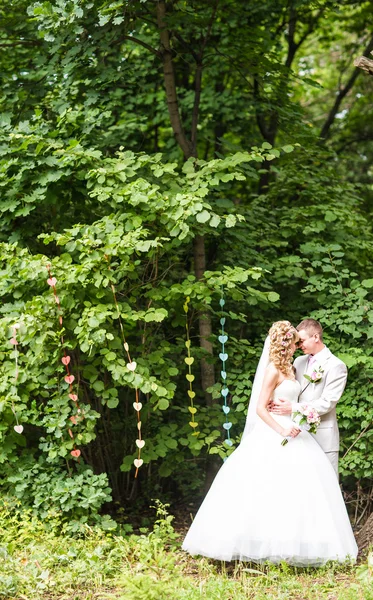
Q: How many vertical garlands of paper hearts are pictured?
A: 5